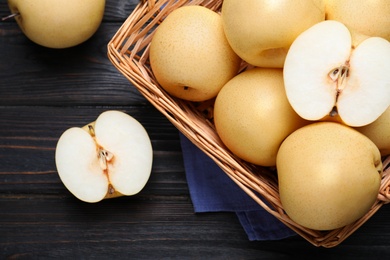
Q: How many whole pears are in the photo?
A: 7